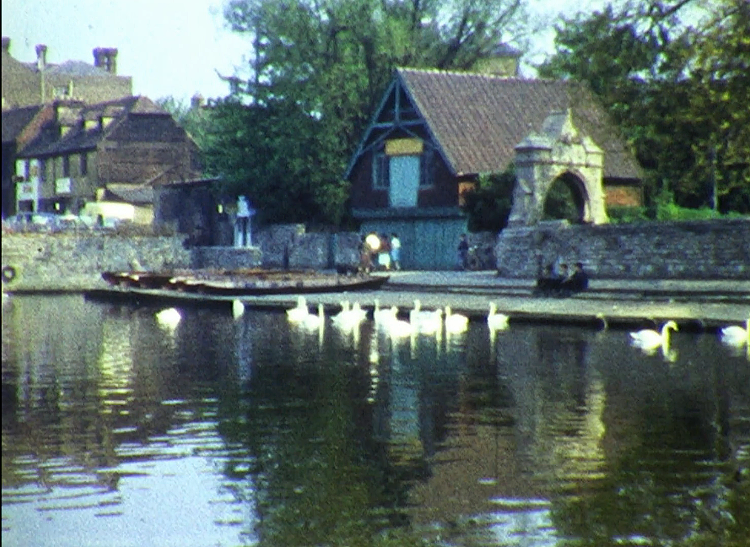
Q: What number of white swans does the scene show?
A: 14